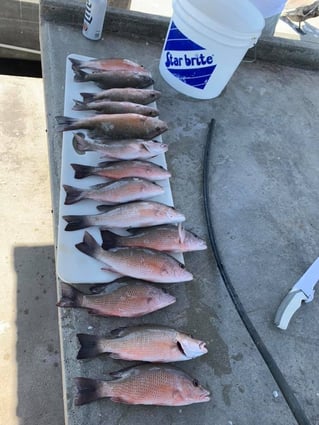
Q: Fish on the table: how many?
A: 14